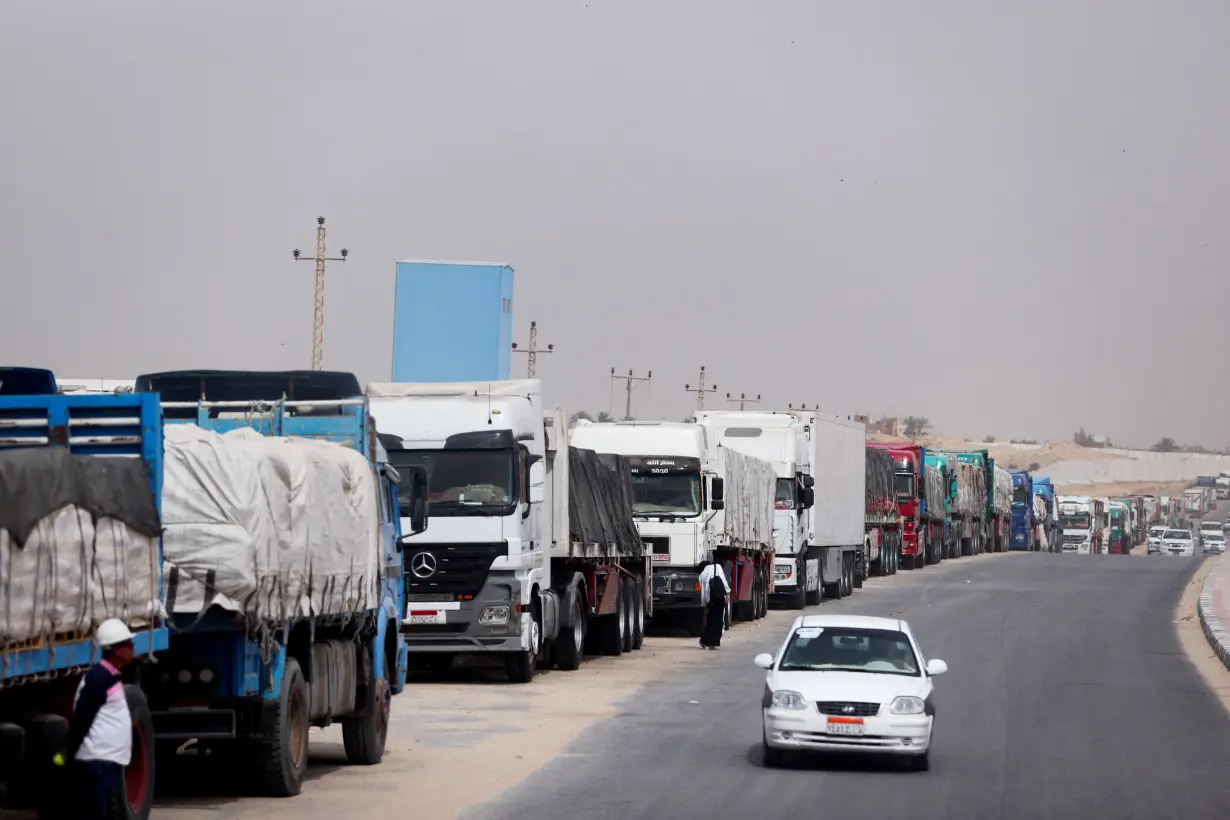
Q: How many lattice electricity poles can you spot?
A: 3